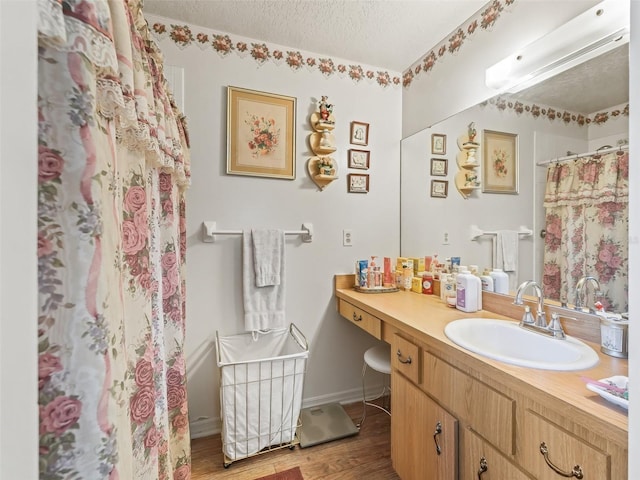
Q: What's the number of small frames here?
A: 3